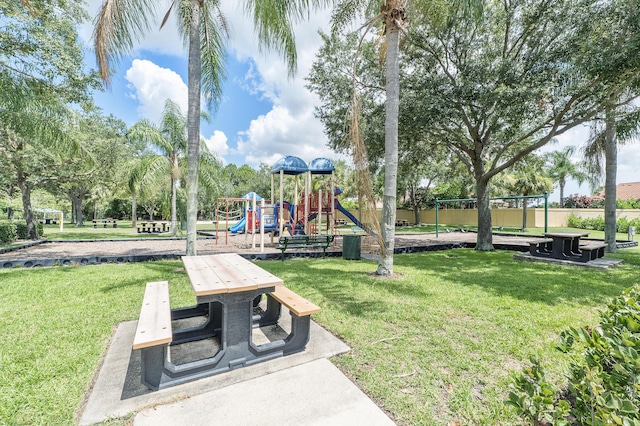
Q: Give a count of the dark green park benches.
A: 1